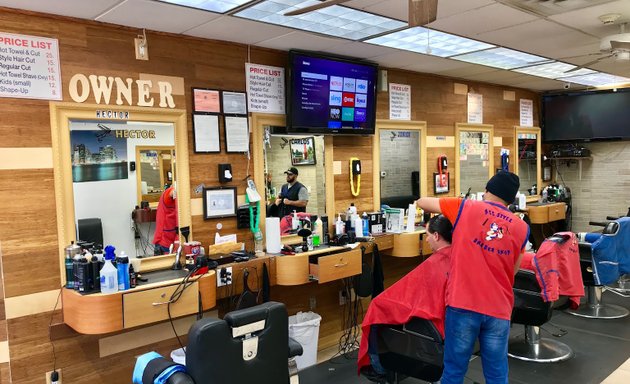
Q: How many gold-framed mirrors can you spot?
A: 5